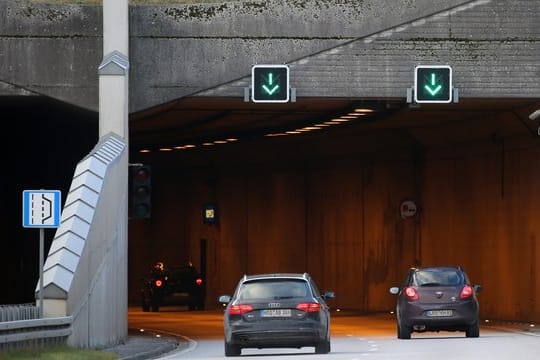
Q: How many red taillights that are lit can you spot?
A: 6